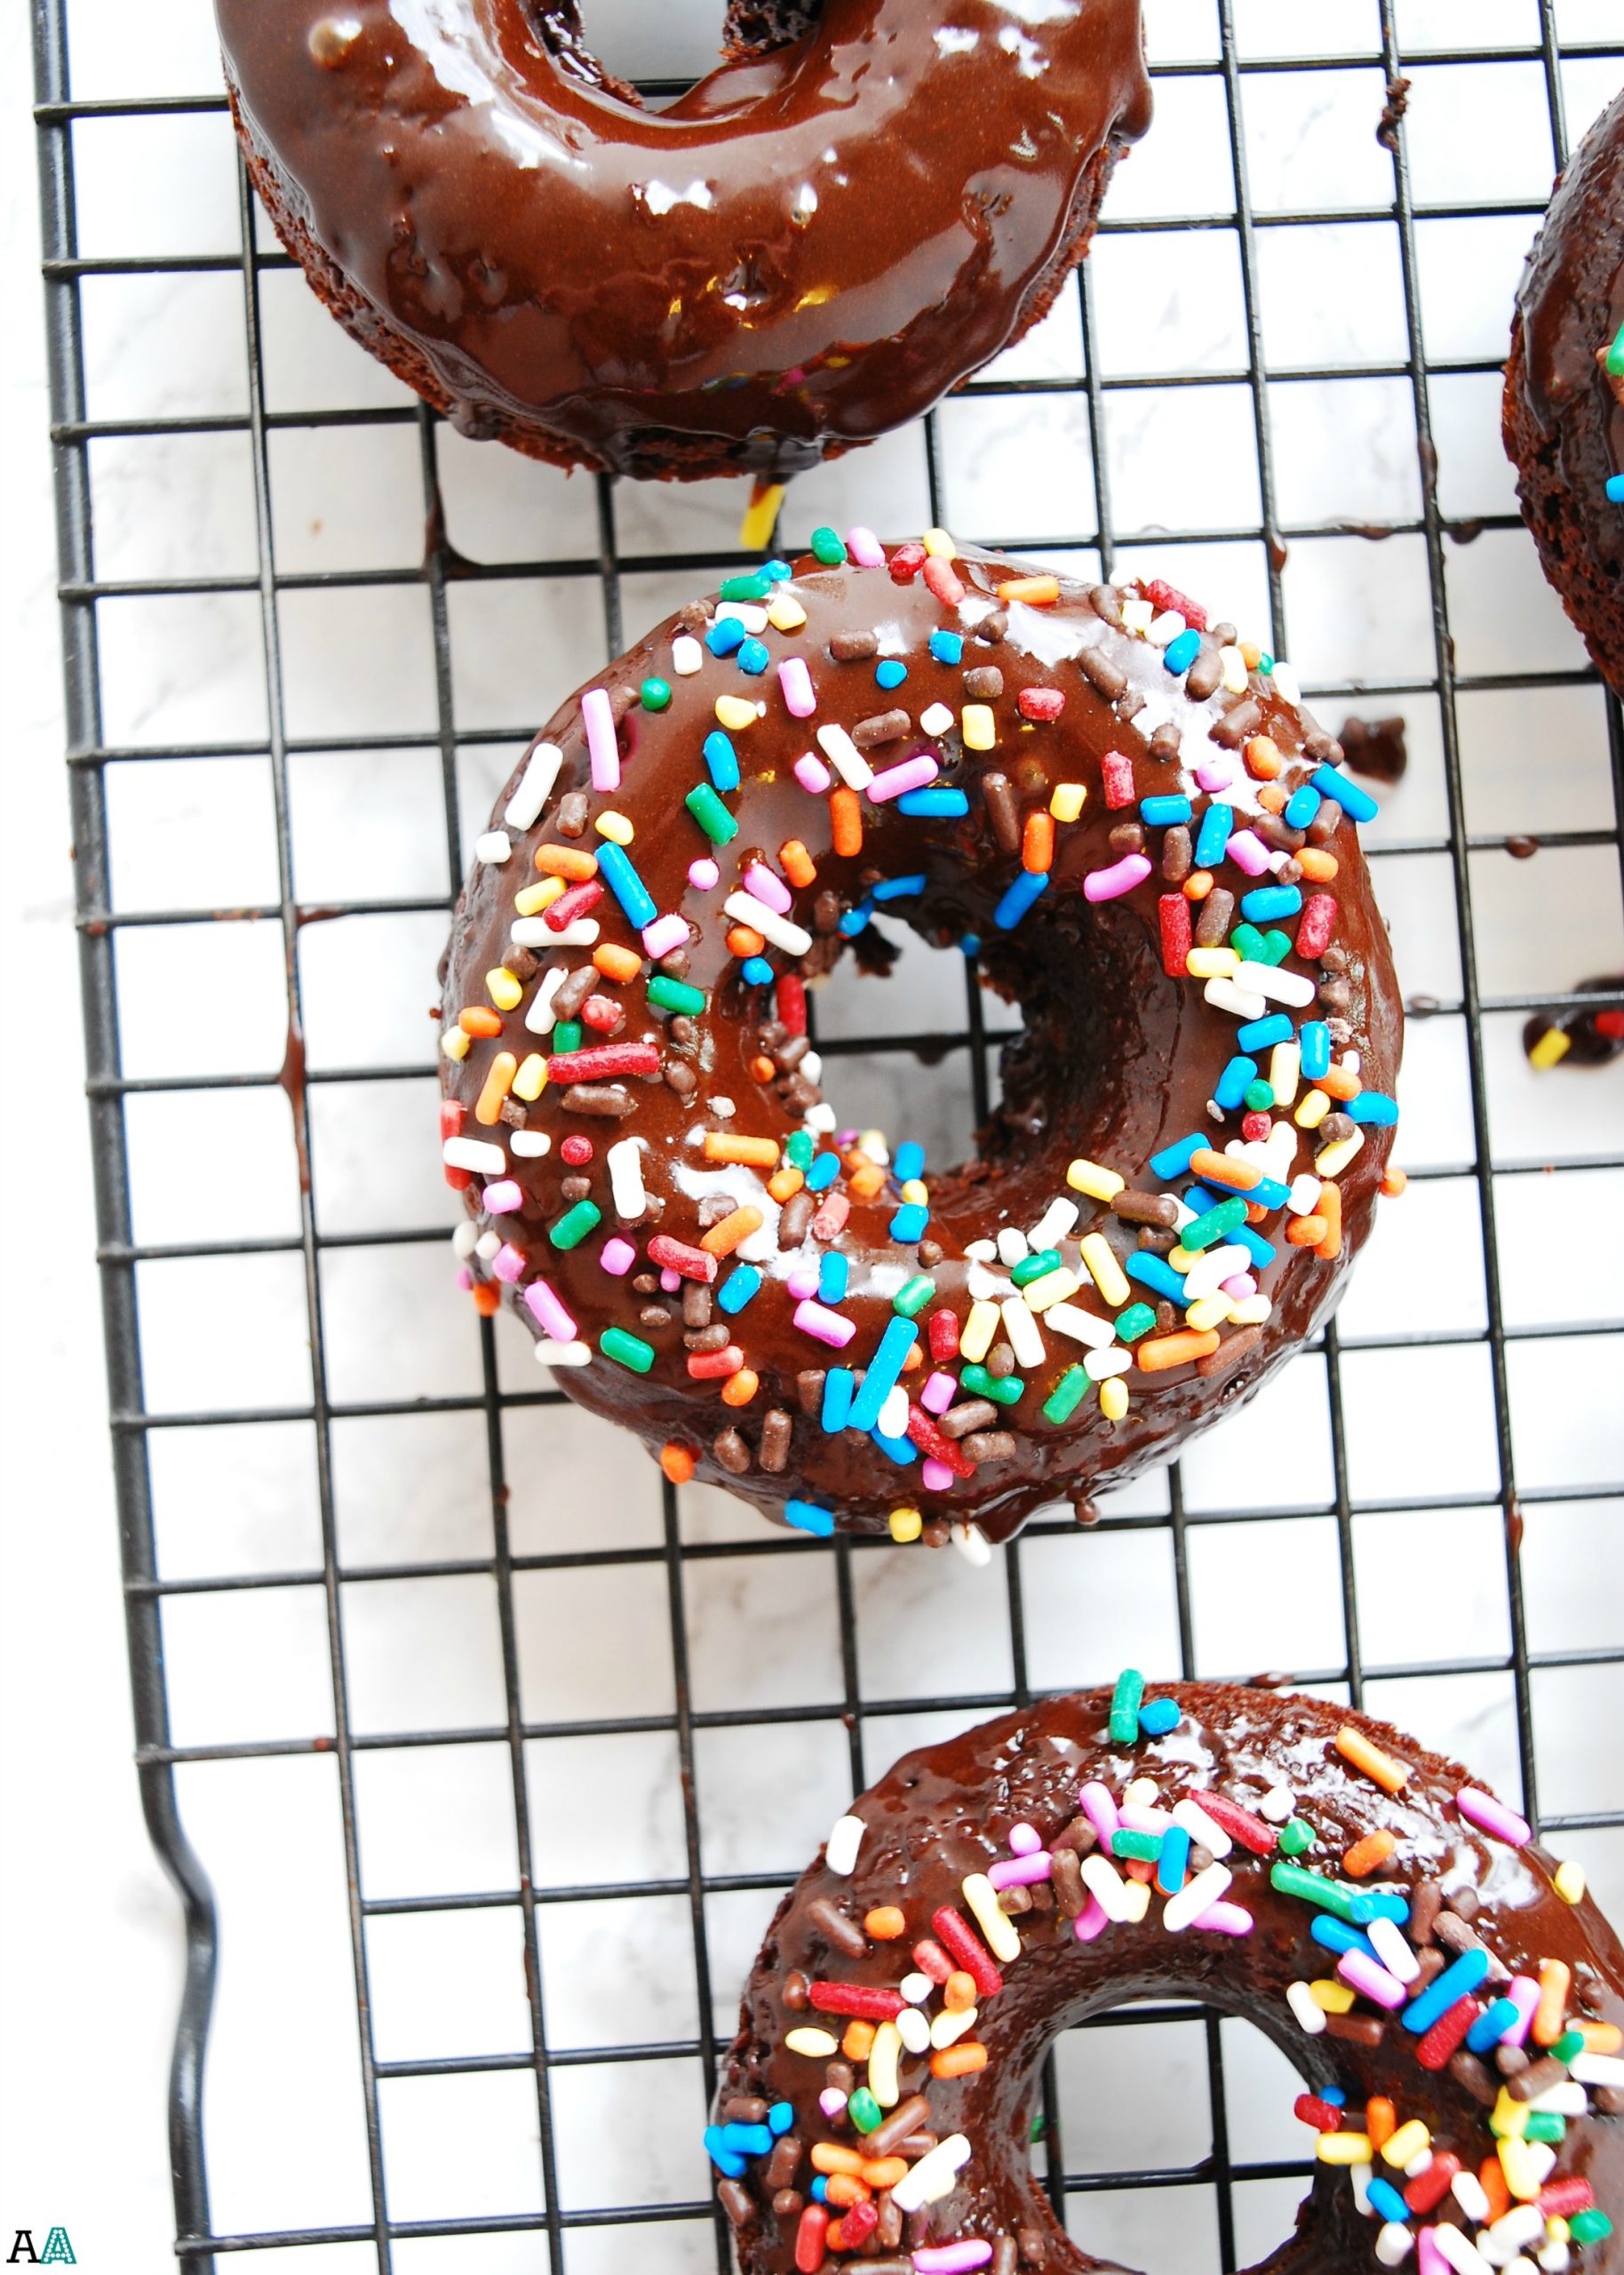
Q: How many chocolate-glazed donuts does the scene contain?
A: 4